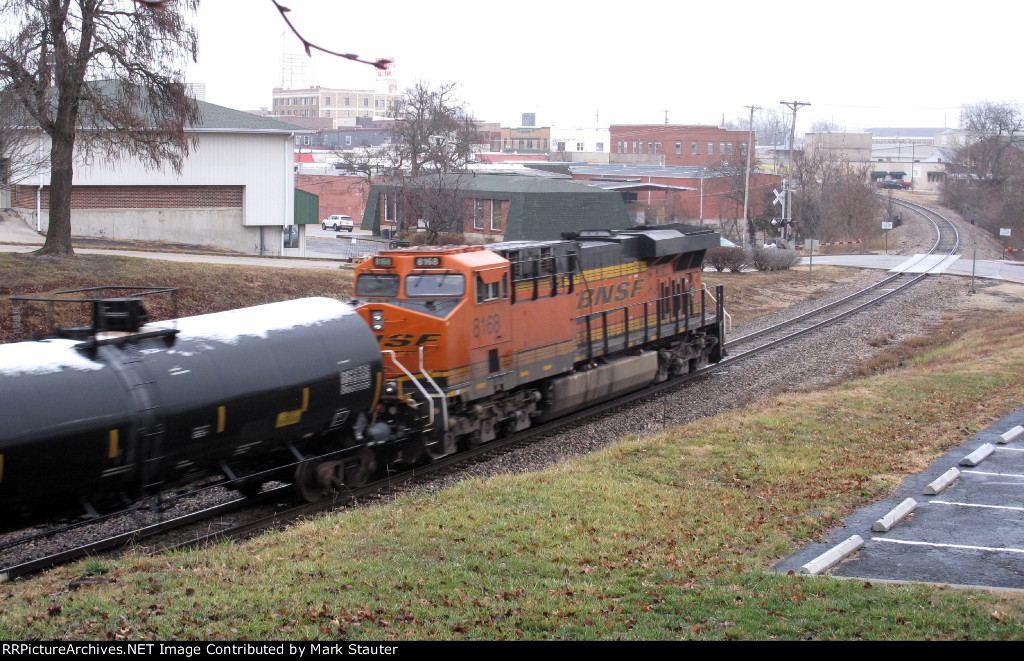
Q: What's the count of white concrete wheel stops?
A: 5